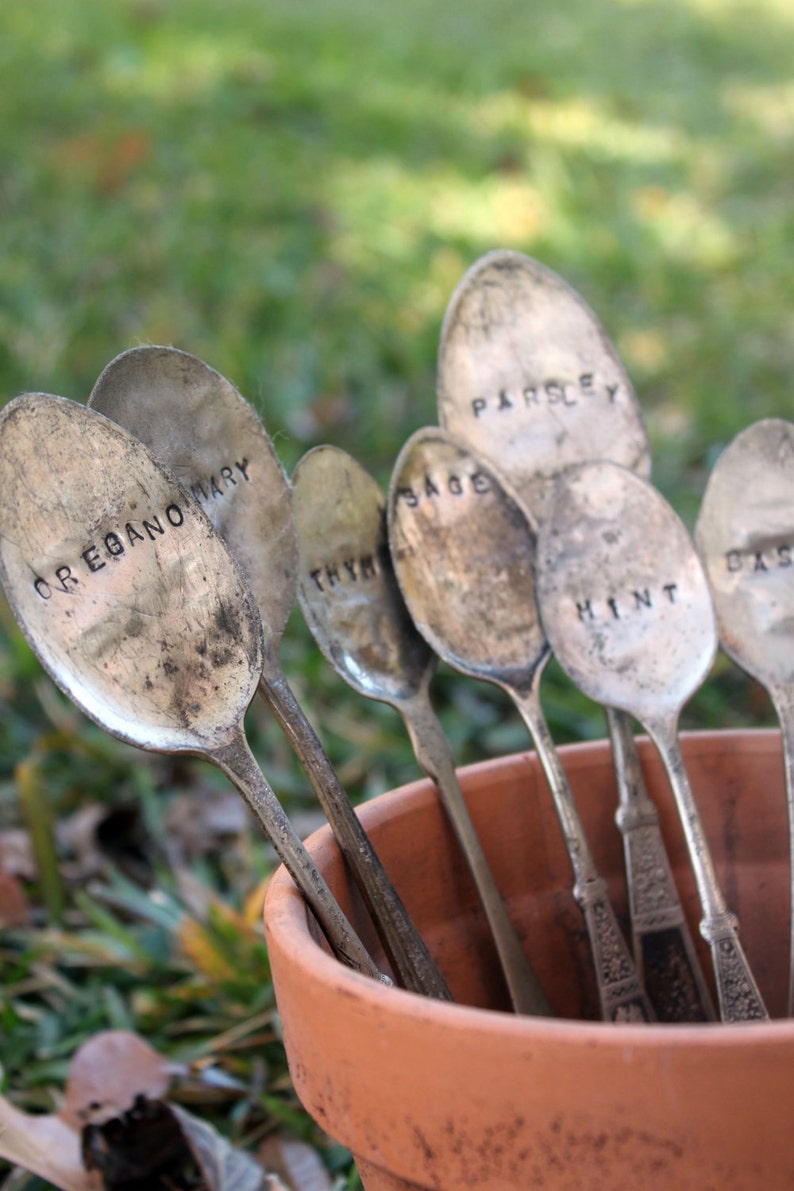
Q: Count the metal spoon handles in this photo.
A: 7